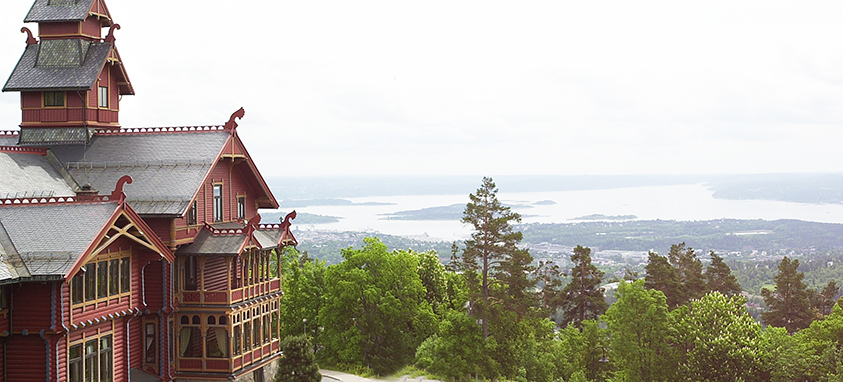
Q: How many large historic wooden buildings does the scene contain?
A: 1